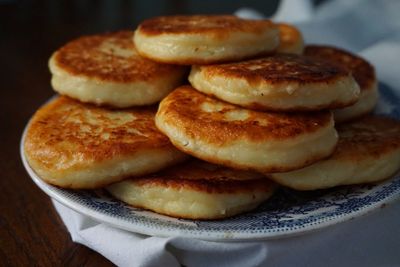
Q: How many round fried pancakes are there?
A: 9